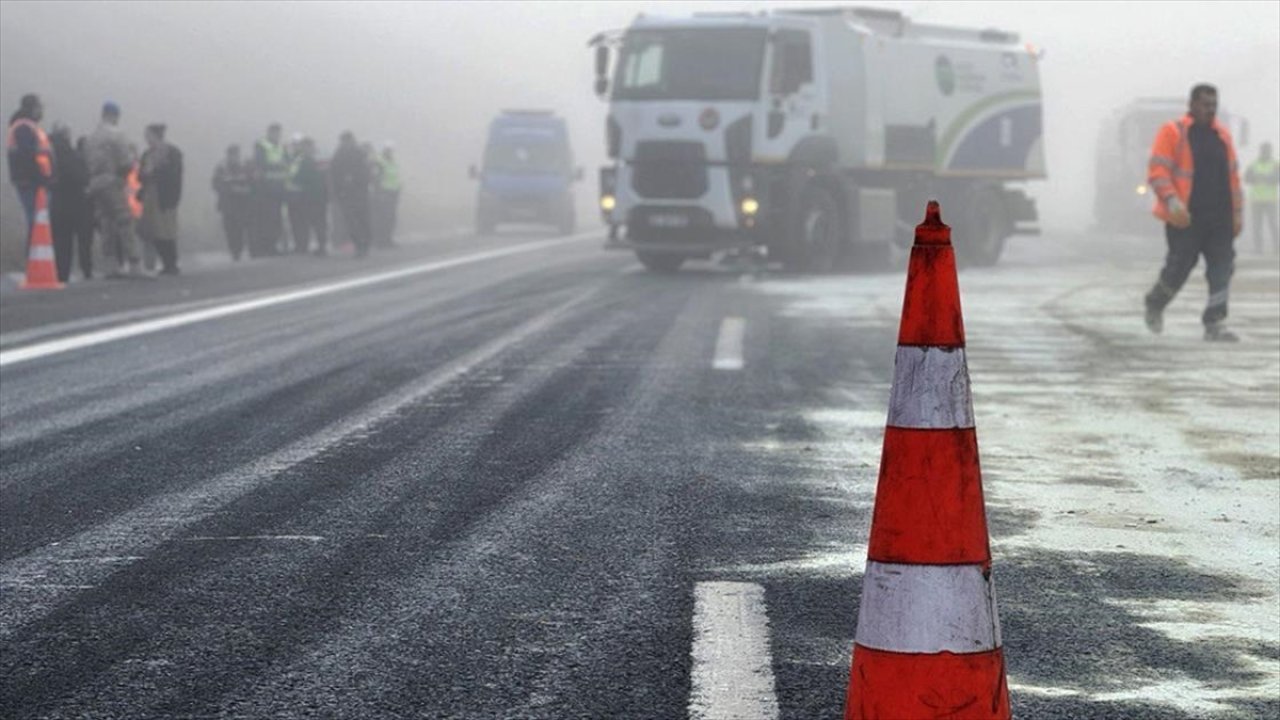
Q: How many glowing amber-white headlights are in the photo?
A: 3